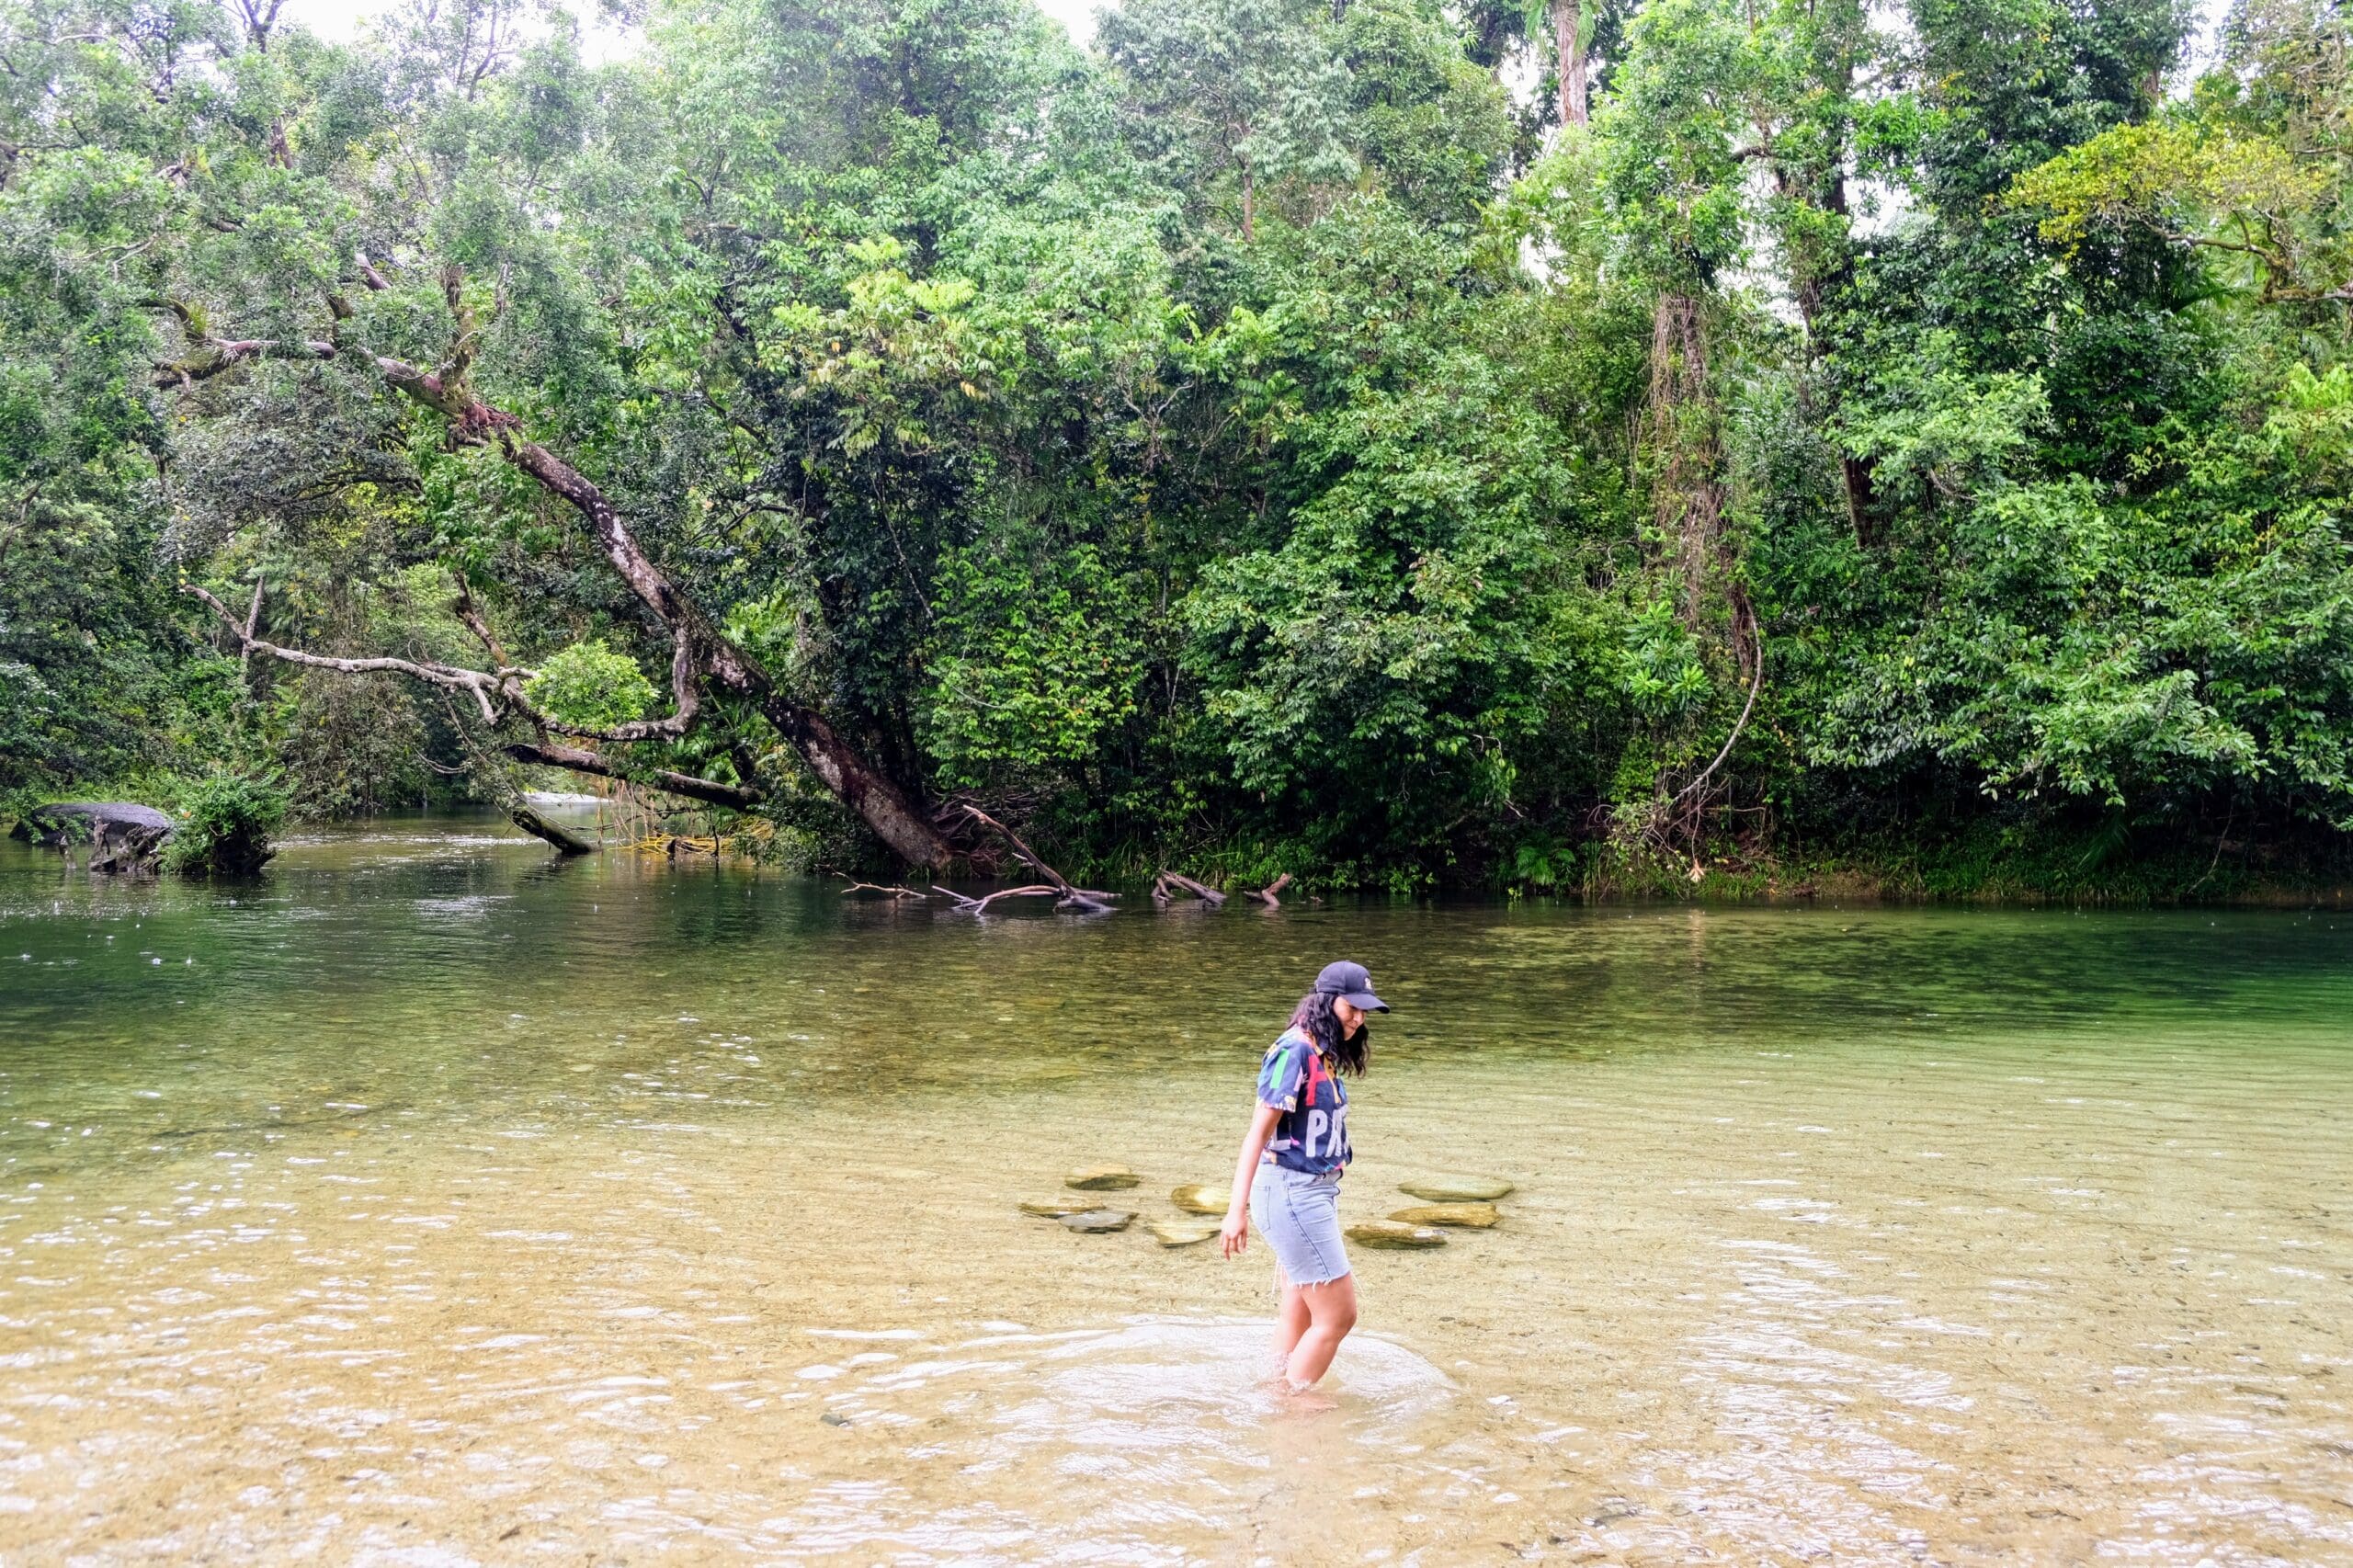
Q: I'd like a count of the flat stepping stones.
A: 8